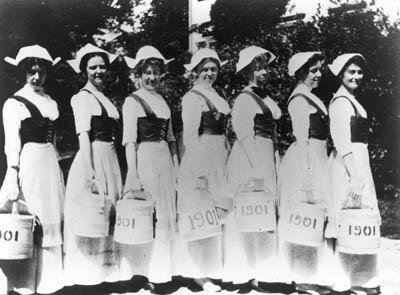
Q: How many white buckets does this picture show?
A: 7